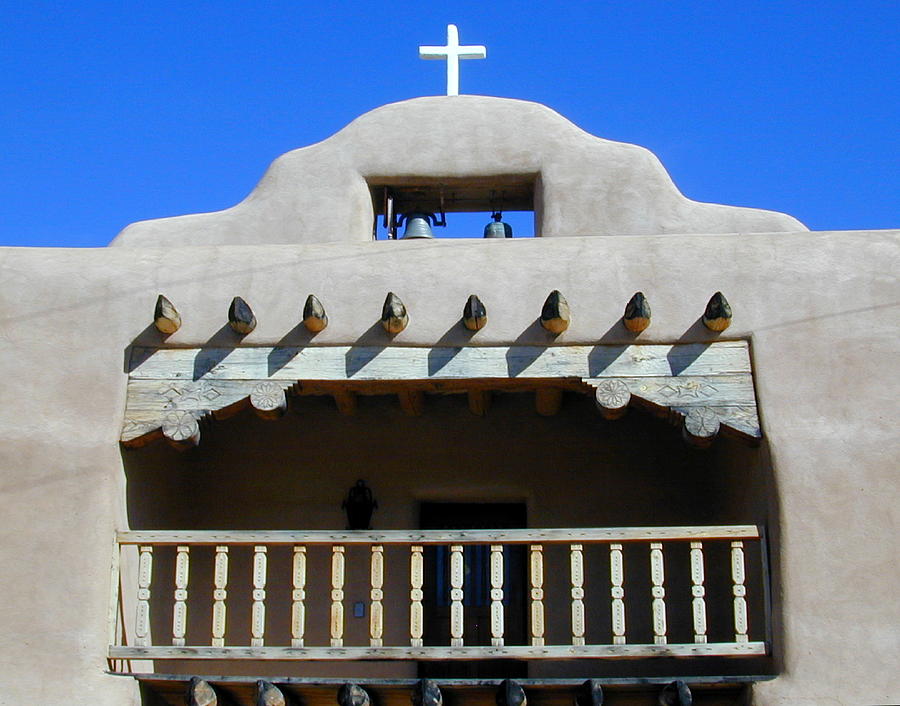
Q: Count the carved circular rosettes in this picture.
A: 4